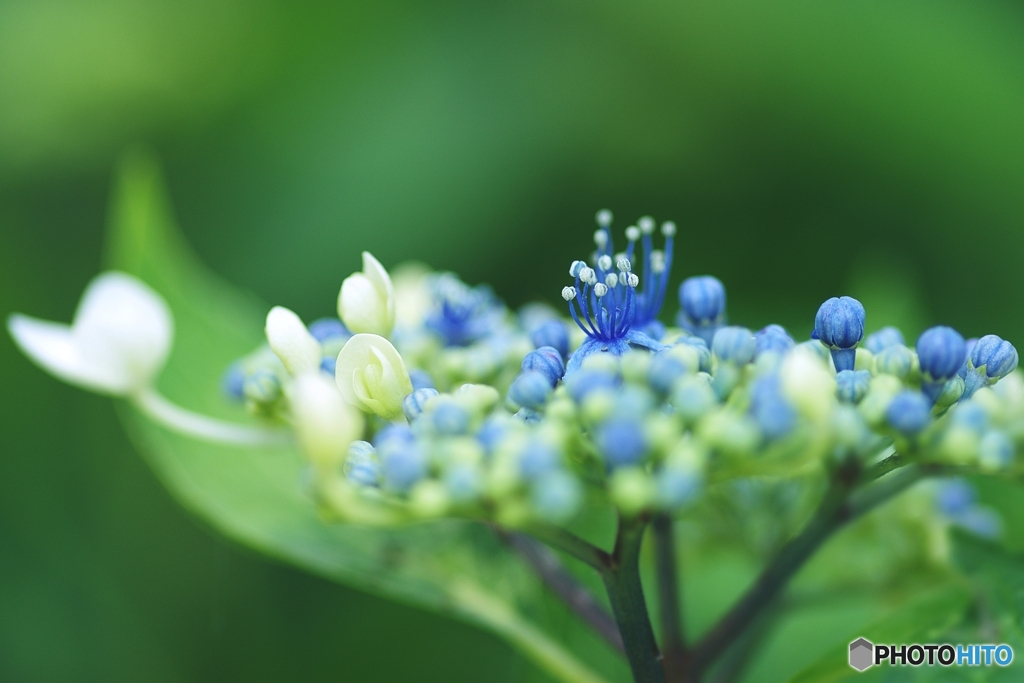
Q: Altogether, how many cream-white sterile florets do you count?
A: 5